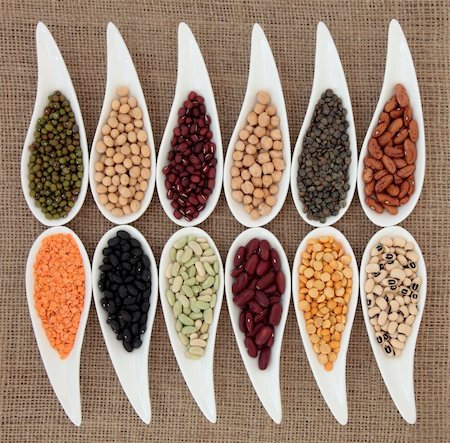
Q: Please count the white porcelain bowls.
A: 12